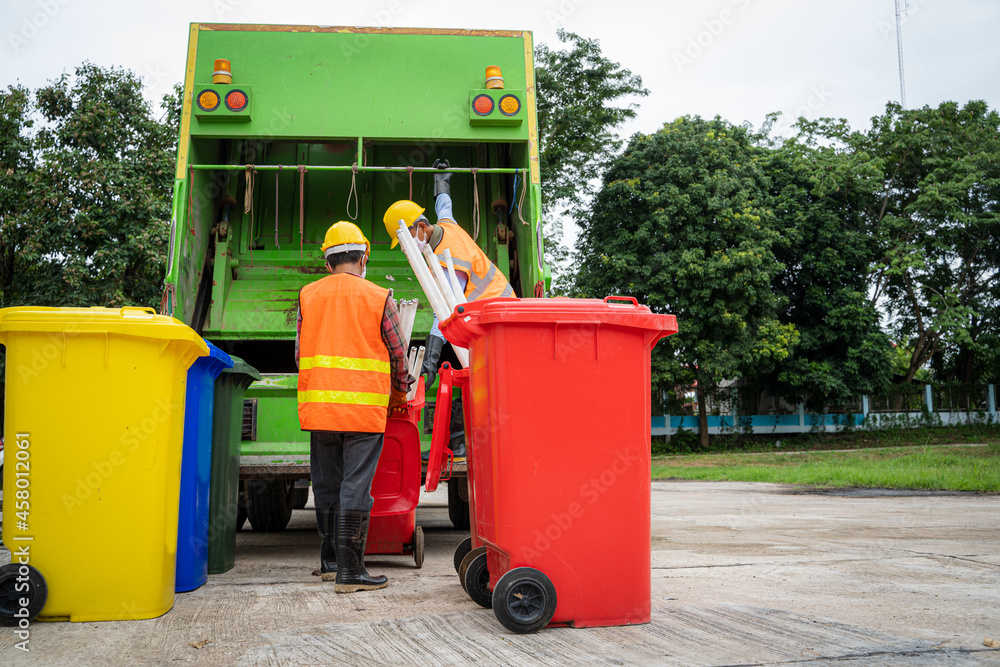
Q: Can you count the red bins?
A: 3